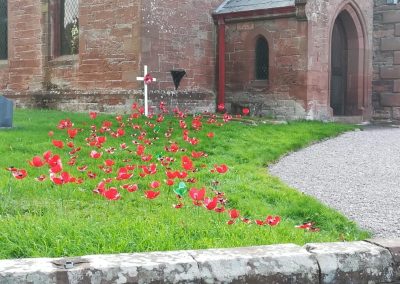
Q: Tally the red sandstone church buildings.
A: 1